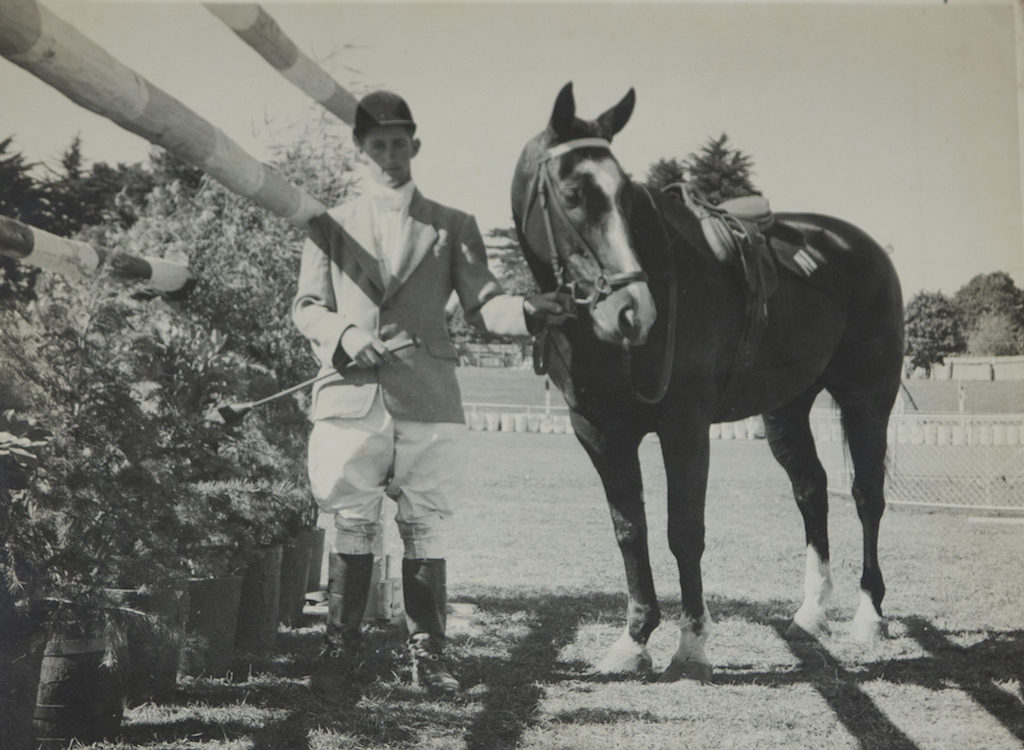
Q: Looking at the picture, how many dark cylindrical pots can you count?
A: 6